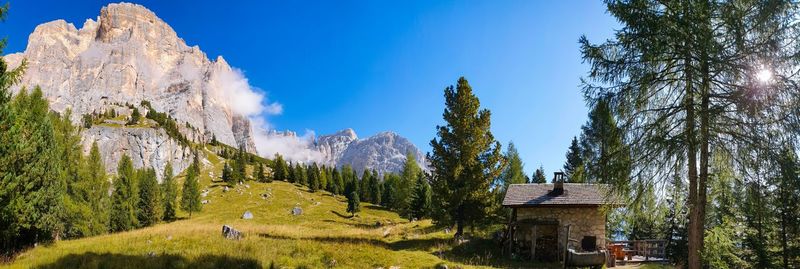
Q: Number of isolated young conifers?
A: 1